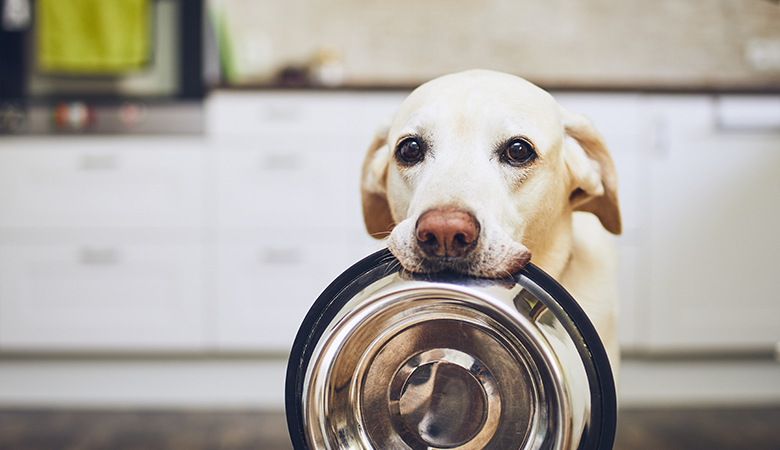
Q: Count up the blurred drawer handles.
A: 5